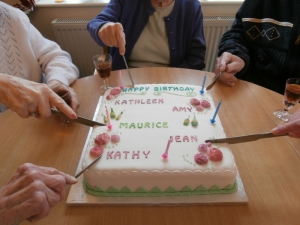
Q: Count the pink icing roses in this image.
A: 12